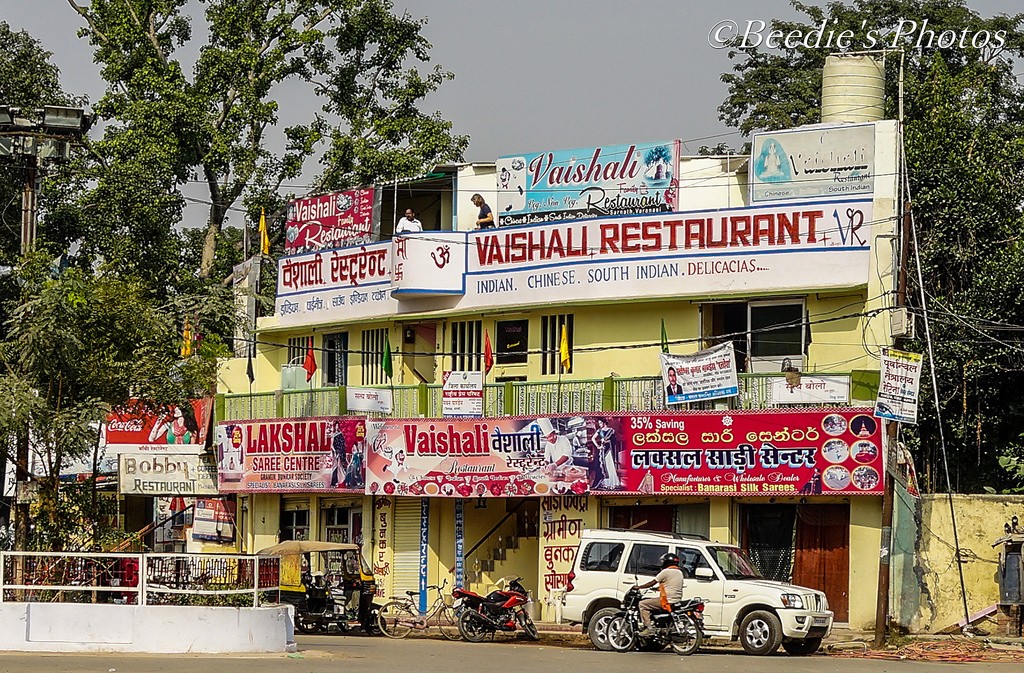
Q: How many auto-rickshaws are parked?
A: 1